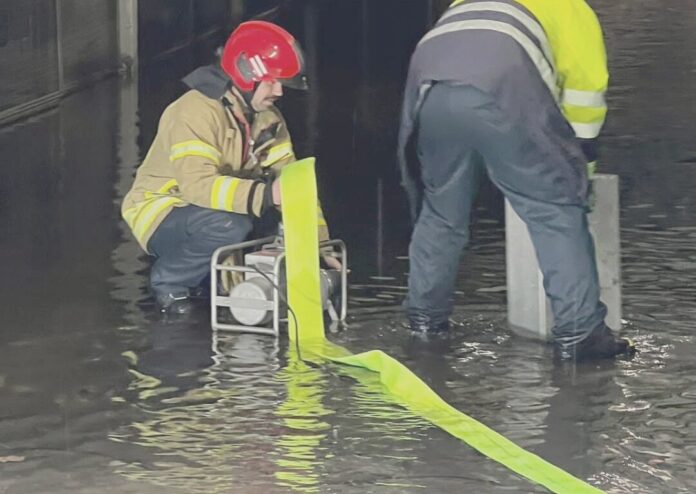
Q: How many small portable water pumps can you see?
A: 1